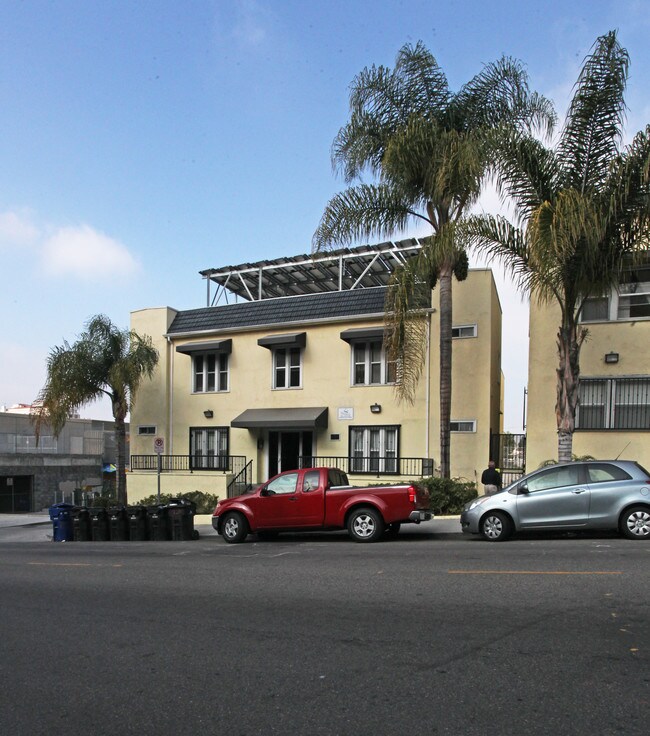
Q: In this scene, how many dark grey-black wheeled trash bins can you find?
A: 6